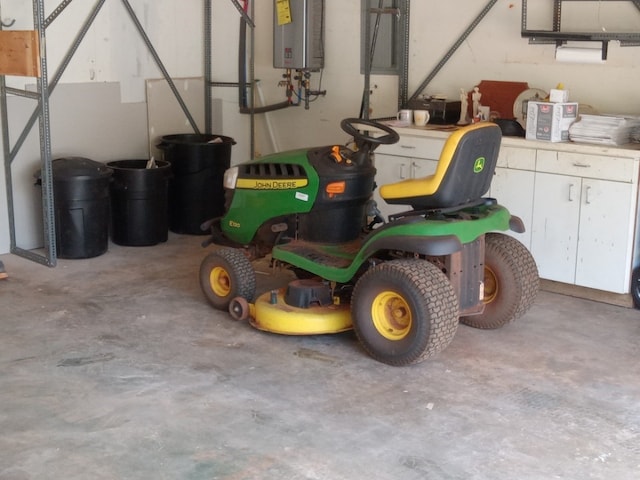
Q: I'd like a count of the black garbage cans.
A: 3